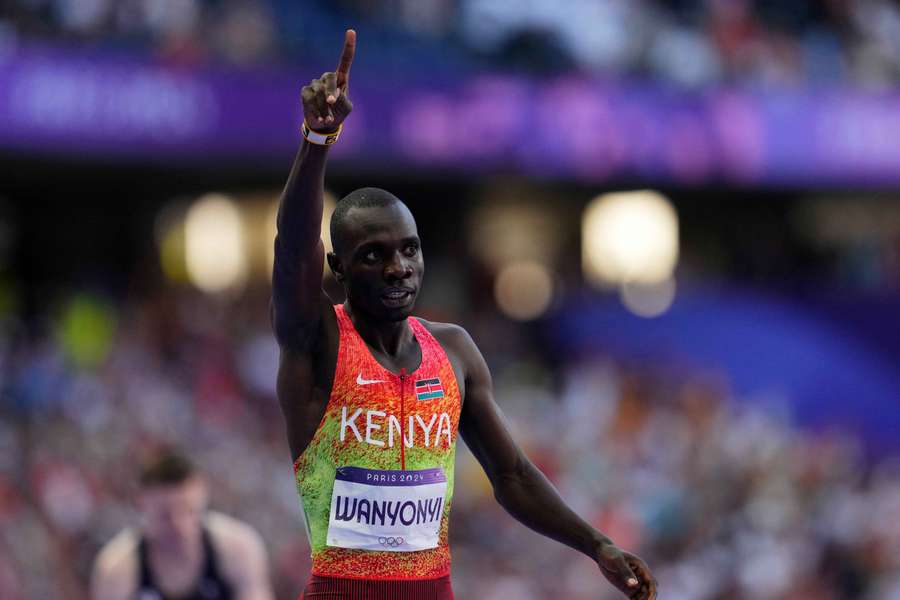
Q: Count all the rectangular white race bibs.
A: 1